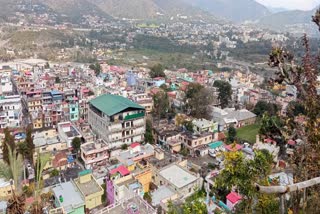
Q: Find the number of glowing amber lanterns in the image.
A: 0